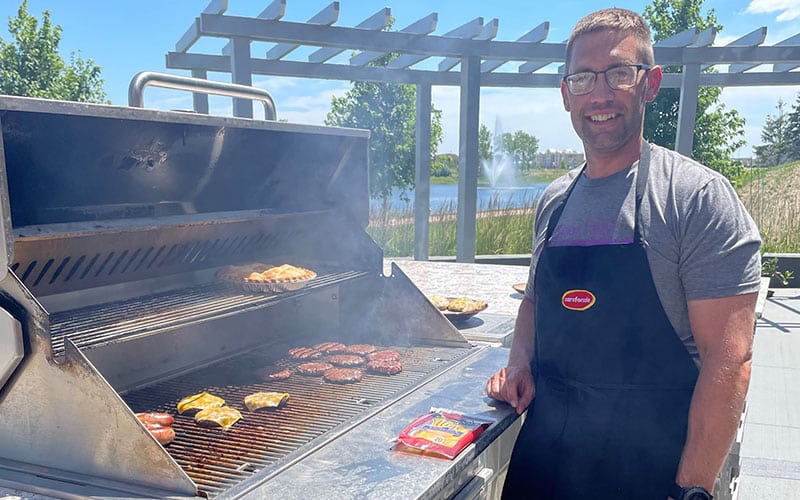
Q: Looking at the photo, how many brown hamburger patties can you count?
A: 9